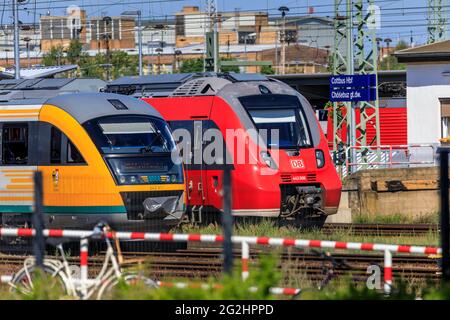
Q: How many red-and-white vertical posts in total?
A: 3